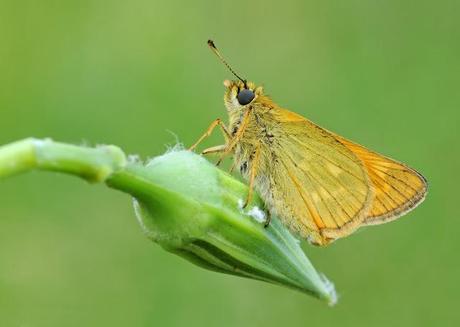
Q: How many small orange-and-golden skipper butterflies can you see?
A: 1